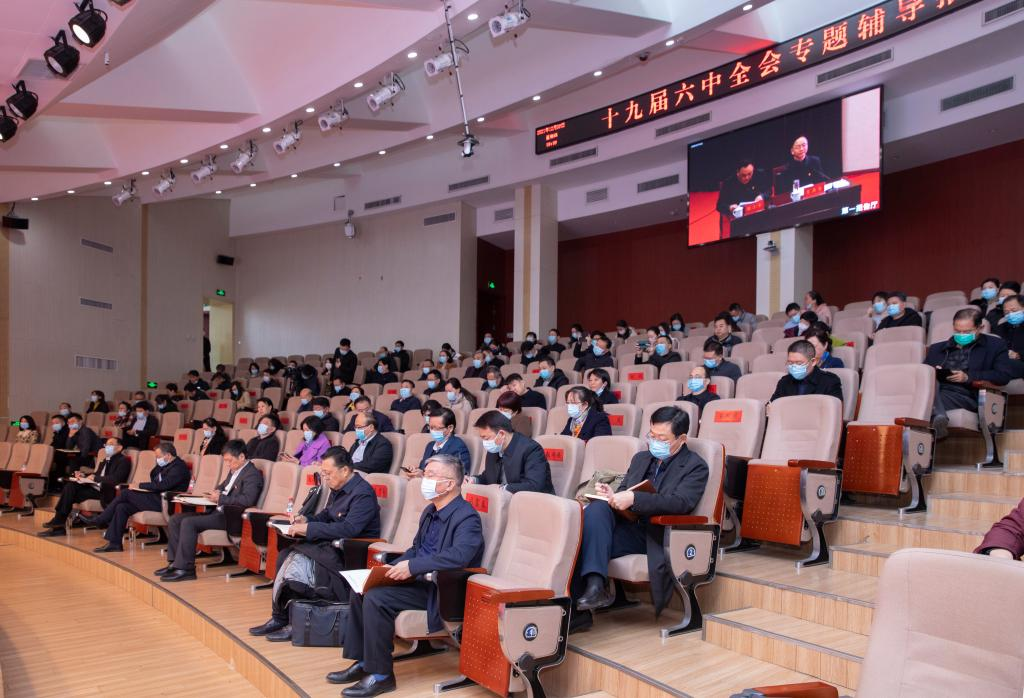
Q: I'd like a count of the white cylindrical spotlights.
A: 9